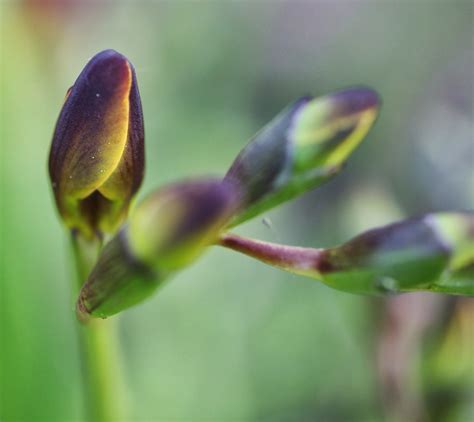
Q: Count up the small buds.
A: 4